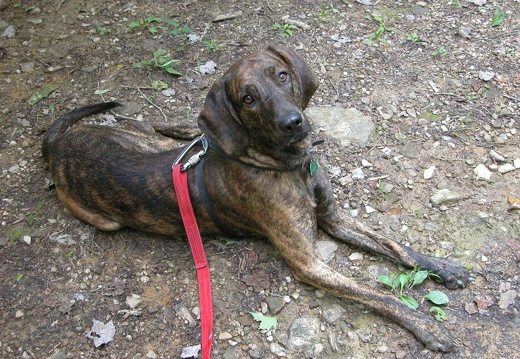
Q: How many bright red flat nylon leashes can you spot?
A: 1